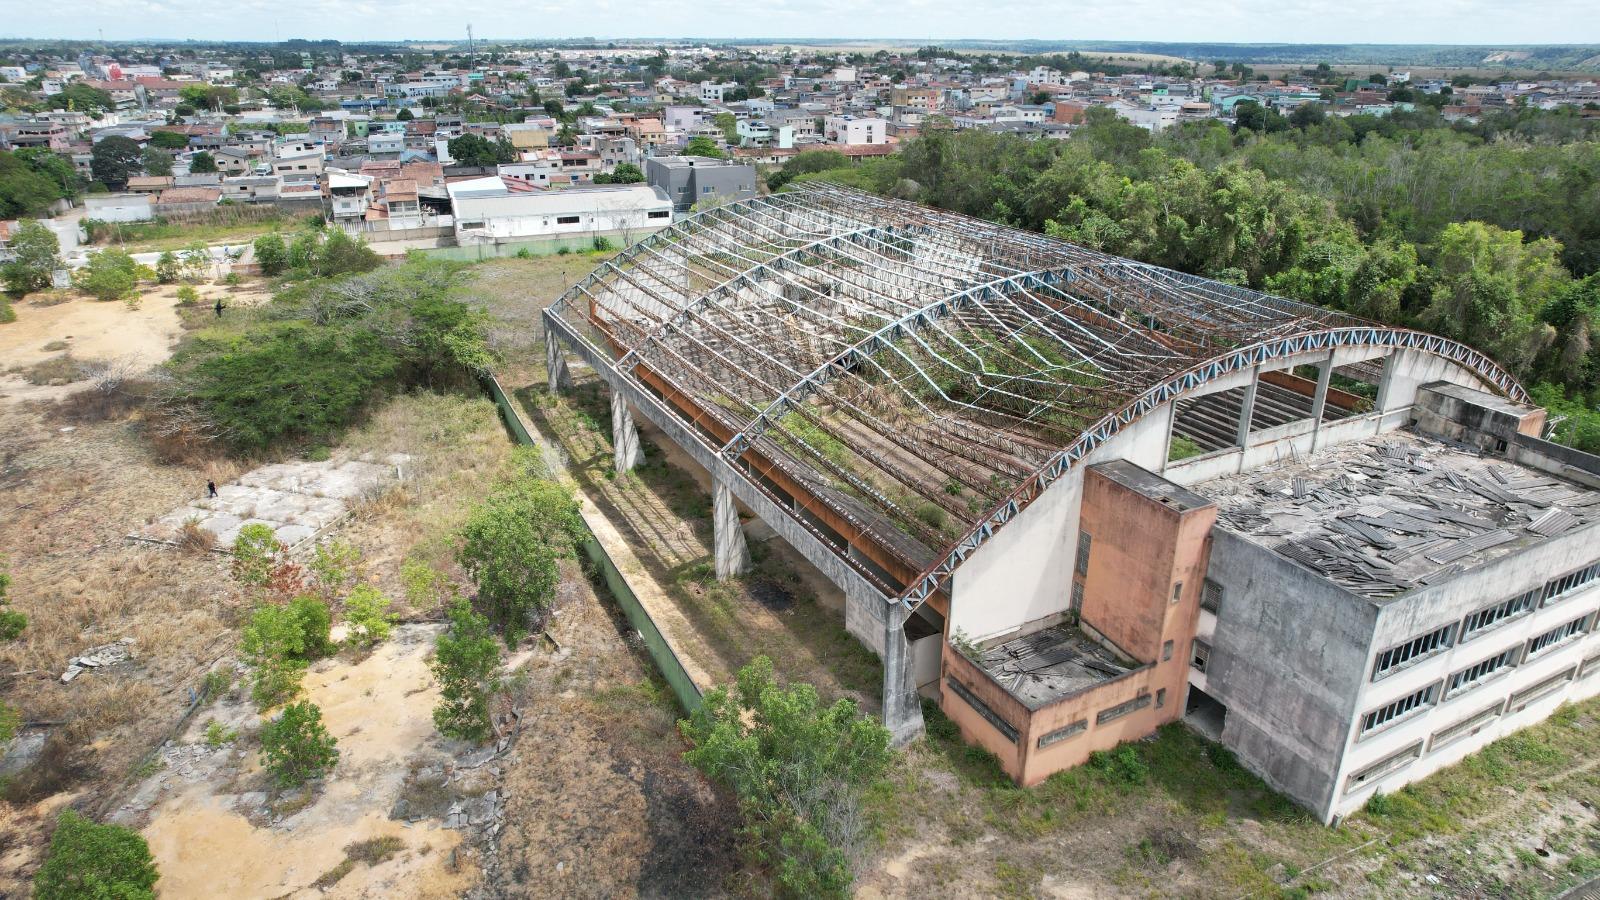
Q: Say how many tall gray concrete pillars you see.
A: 4